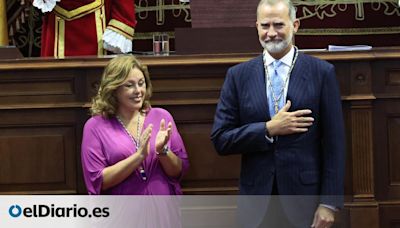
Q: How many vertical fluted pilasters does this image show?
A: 1